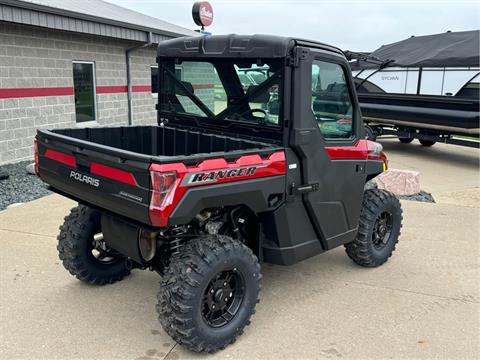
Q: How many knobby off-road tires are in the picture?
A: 3